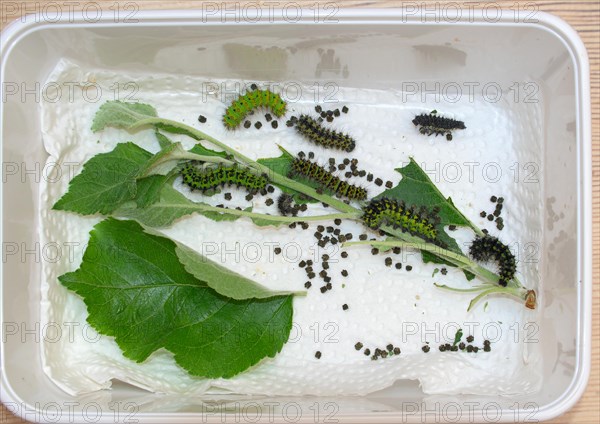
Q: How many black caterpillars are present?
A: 2